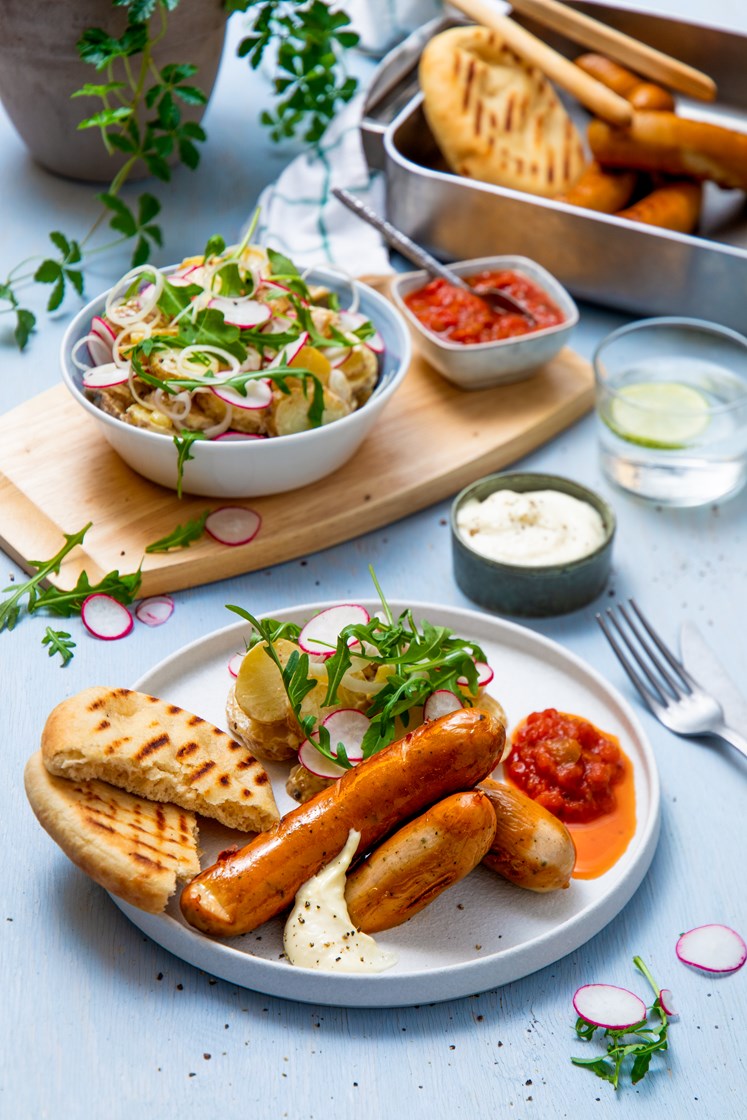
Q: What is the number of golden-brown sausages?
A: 8